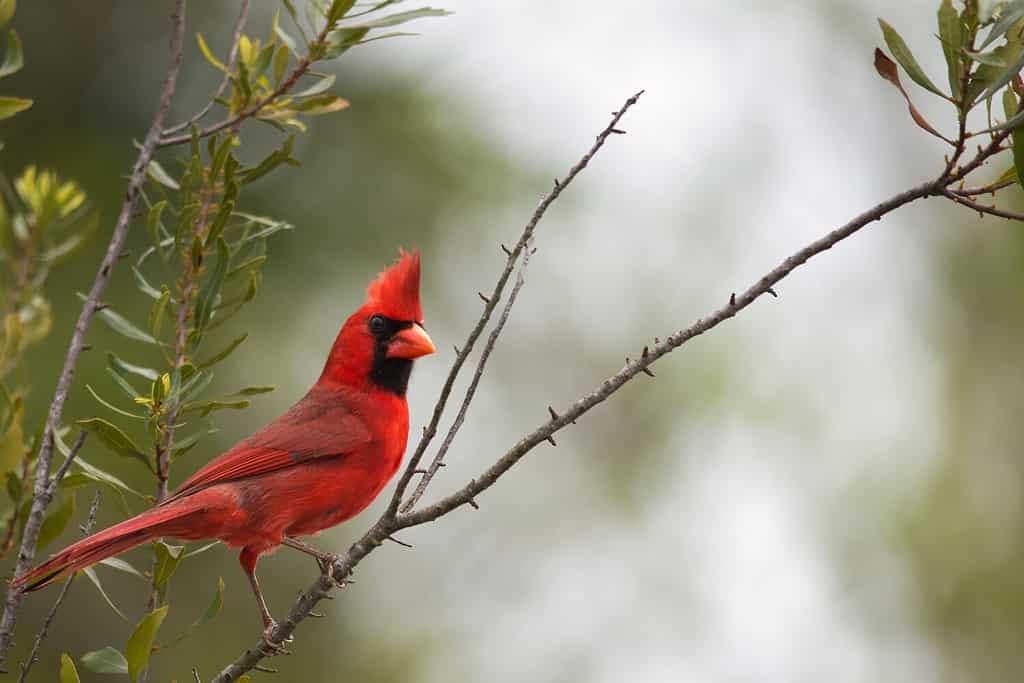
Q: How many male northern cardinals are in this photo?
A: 1